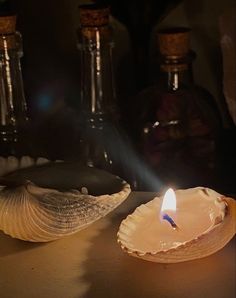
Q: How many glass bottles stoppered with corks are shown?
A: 3